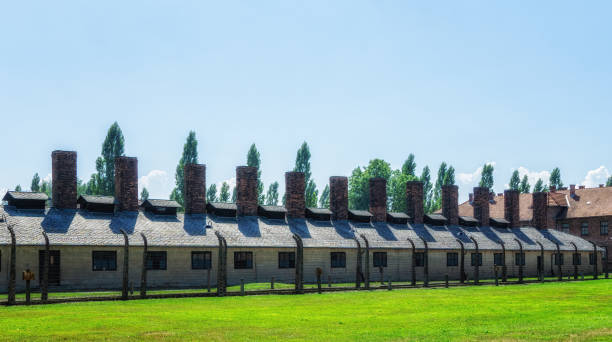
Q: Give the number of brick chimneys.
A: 12